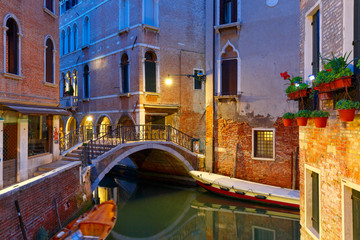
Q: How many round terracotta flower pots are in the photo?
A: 4